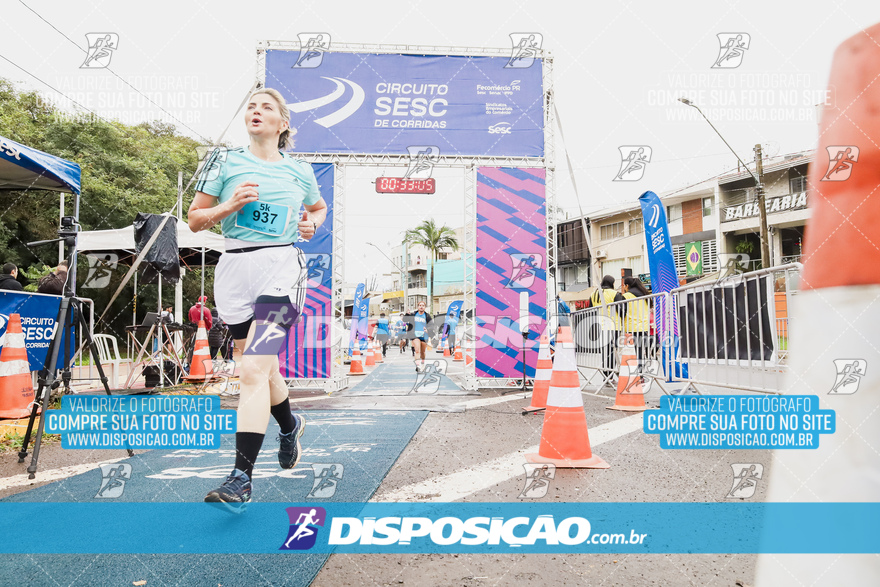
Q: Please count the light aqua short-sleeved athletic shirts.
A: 1